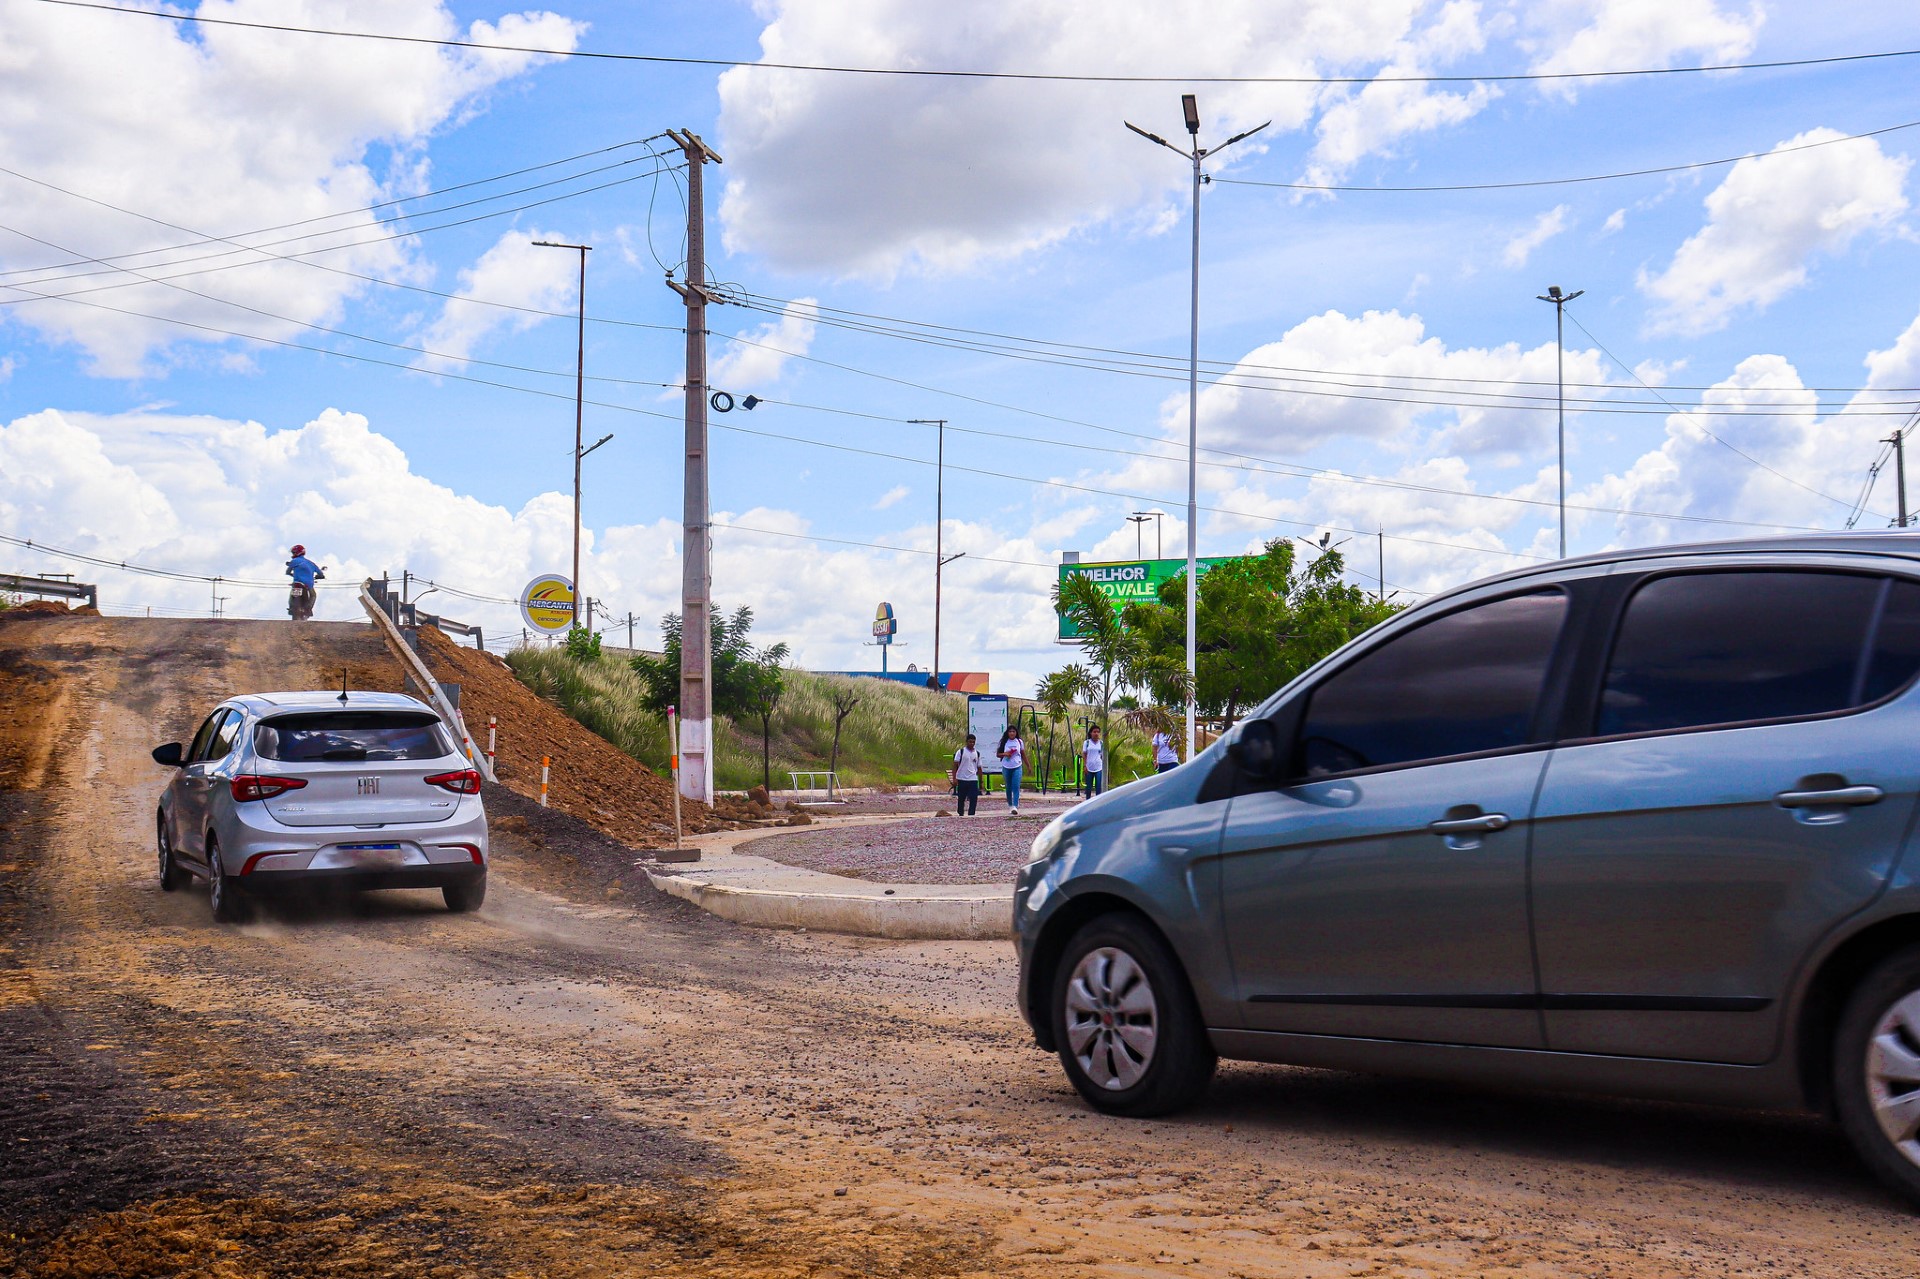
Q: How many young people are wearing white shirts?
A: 4